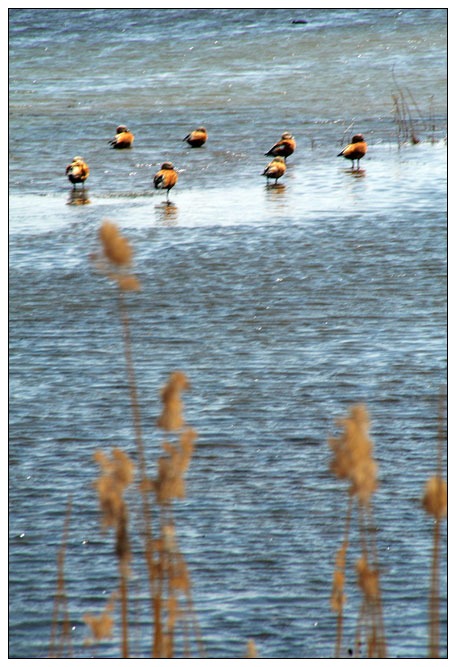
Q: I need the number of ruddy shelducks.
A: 7